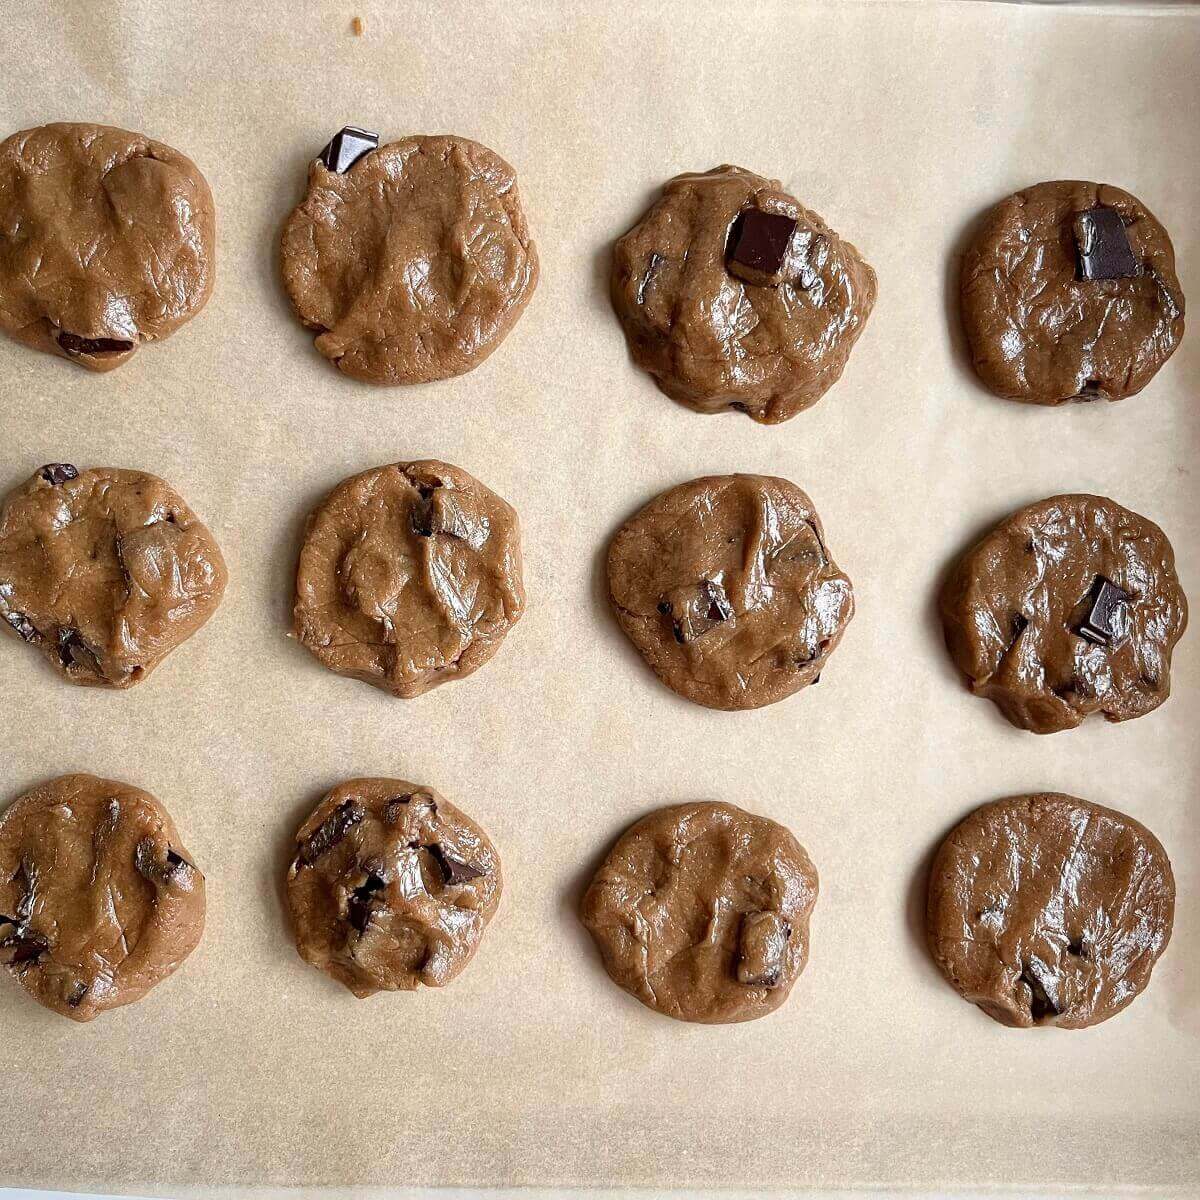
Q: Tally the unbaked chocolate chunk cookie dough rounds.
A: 12